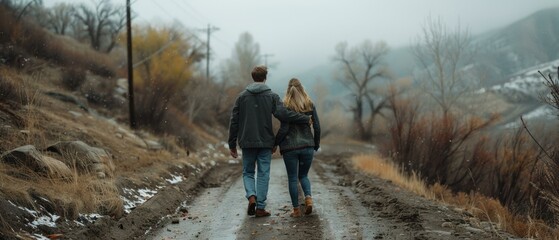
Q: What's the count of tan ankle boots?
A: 2